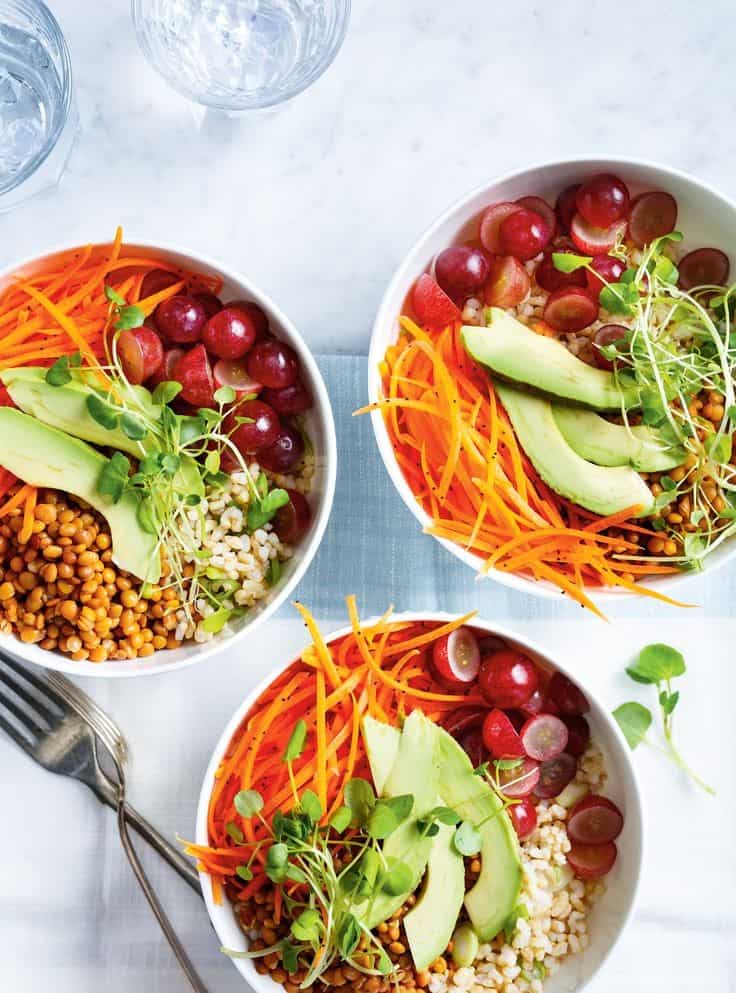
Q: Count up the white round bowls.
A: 3